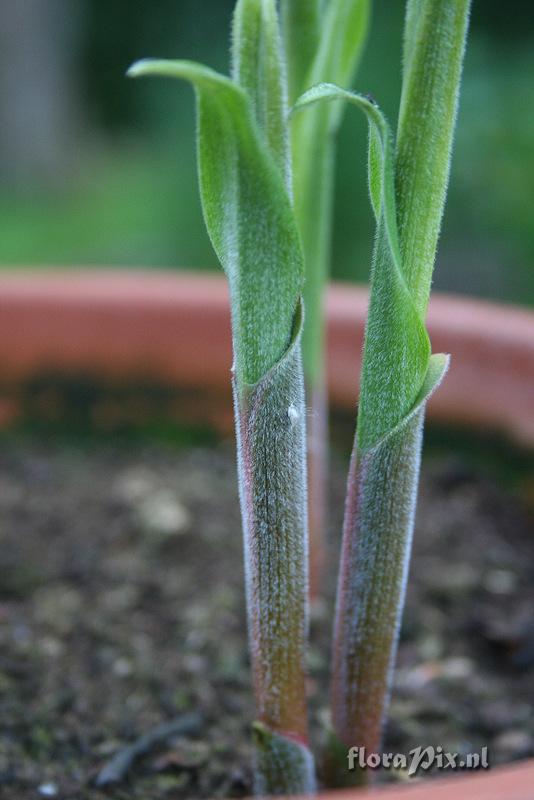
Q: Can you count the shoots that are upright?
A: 3